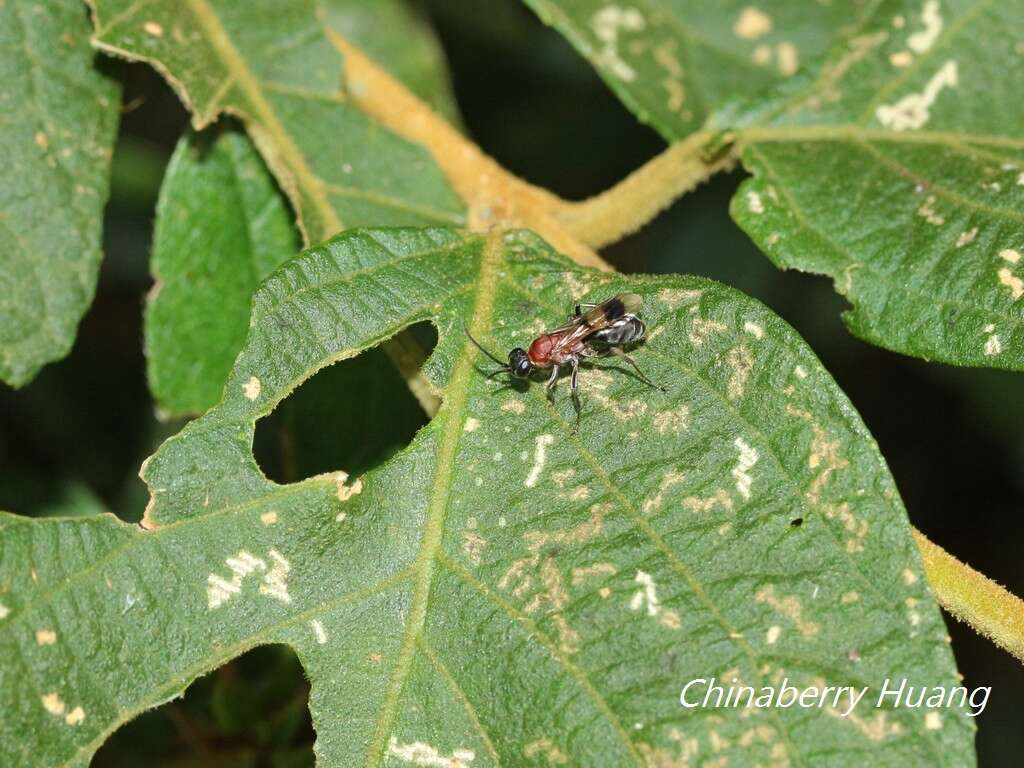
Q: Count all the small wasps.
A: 1